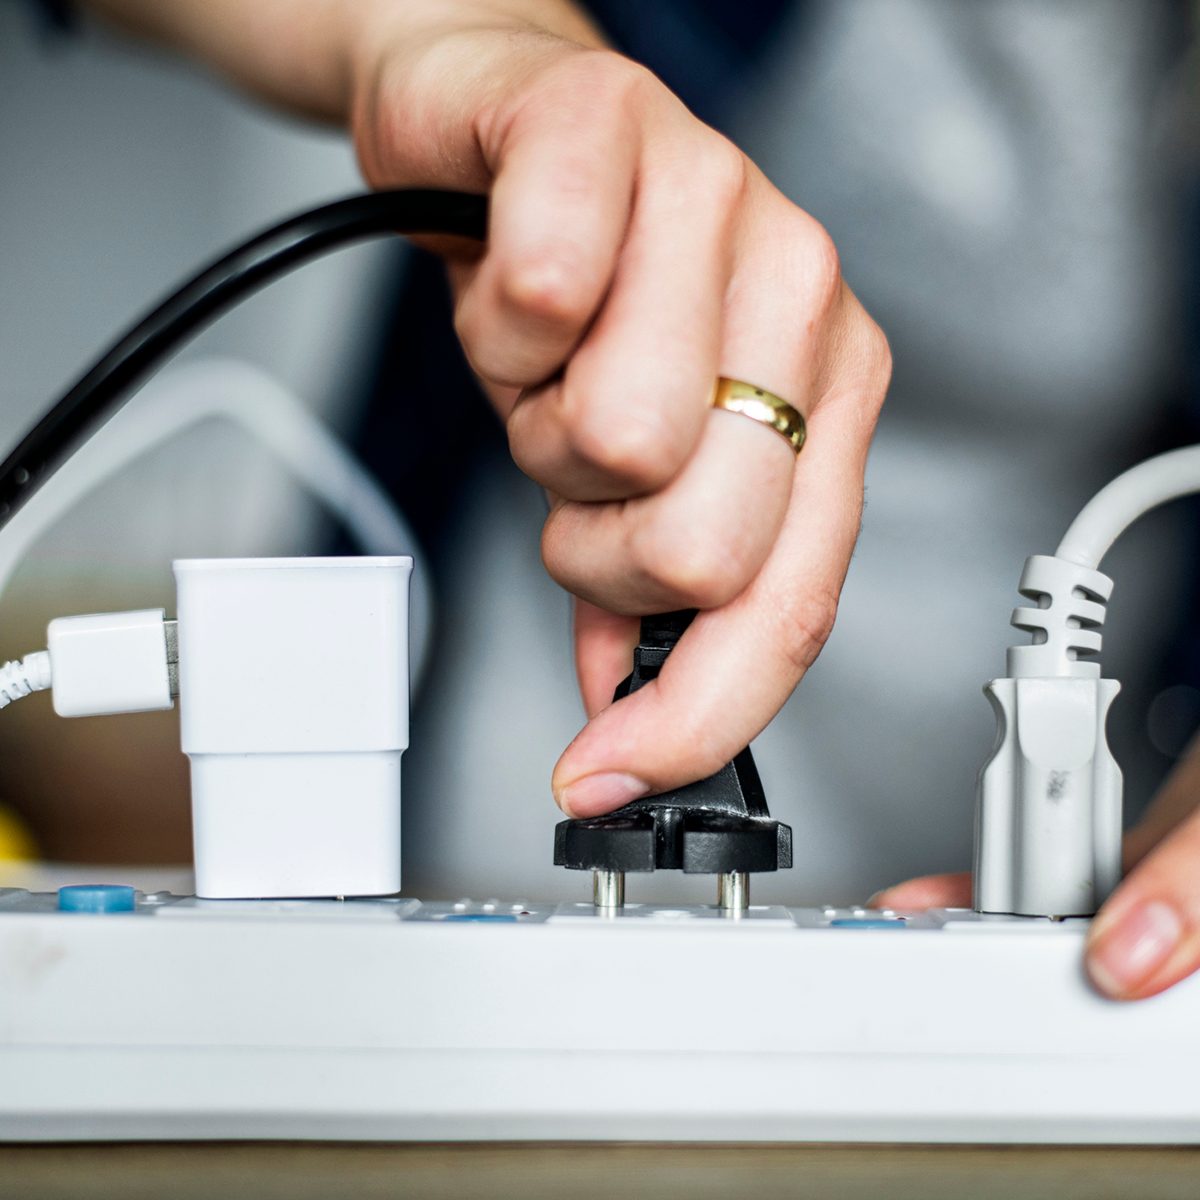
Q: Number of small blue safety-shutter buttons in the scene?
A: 3